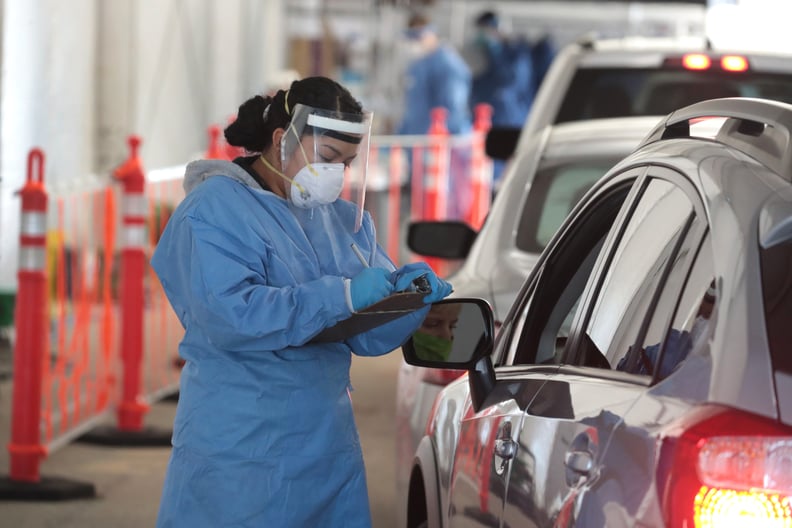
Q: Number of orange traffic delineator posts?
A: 6